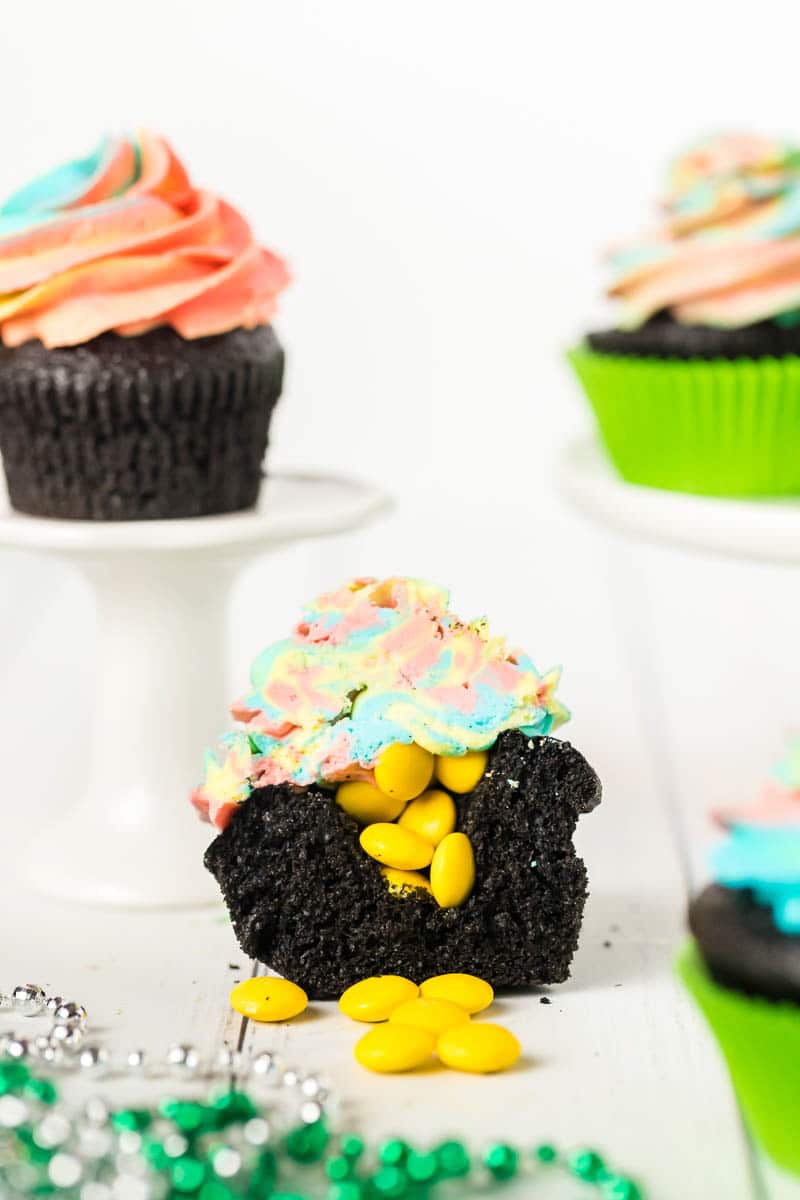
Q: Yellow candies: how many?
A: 13